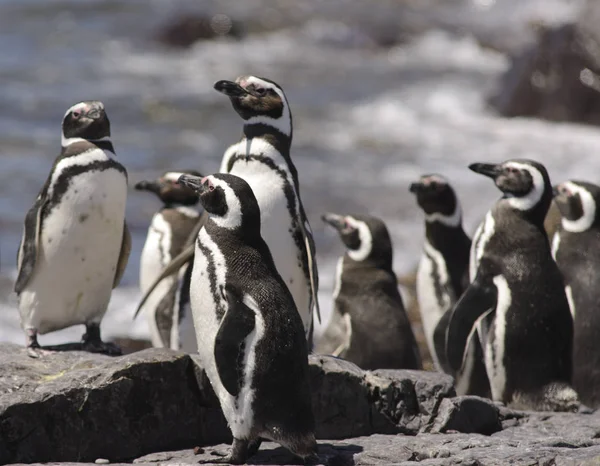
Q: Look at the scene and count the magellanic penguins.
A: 8